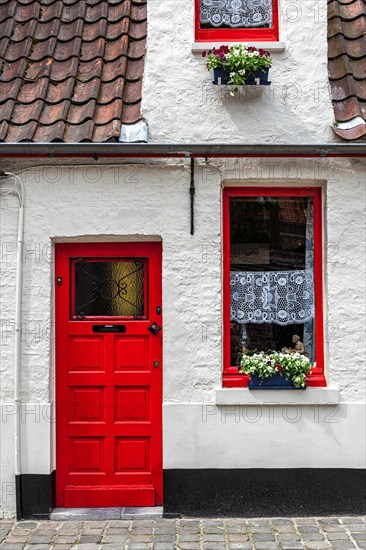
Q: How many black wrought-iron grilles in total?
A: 1